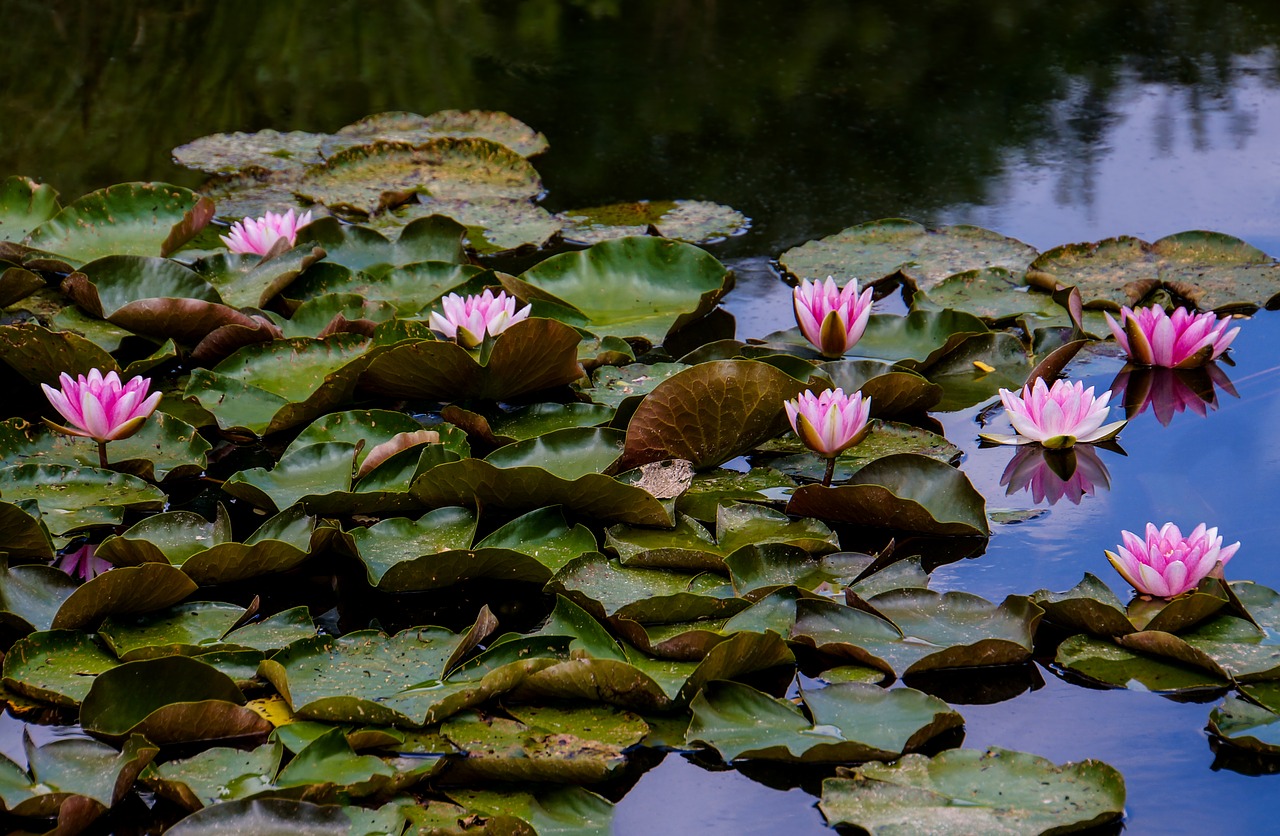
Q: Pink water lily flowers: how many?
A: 8